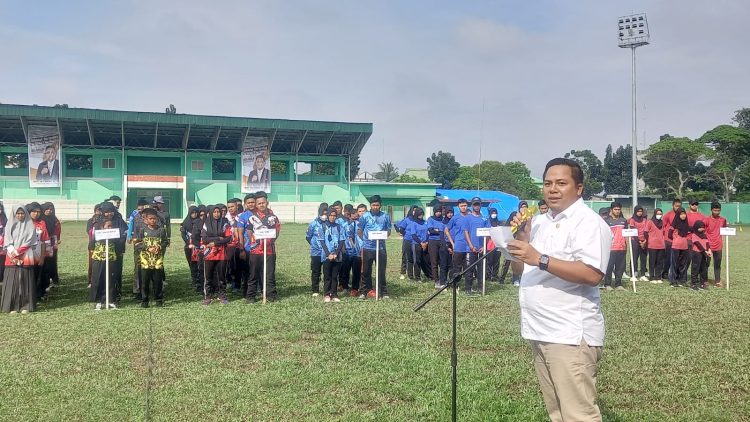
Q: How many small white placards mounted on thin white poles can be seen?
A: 6